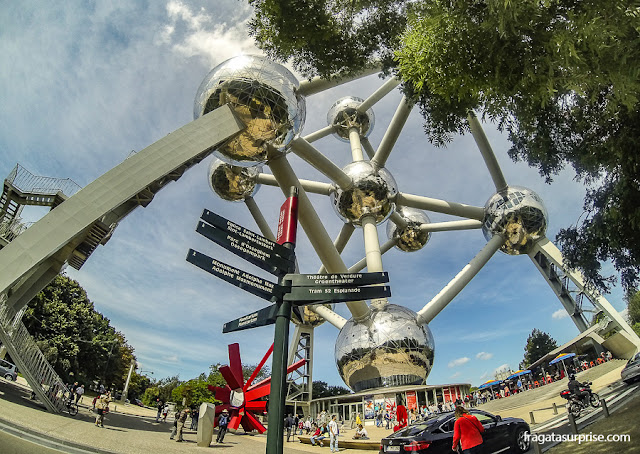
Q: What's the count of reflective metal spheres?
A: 8